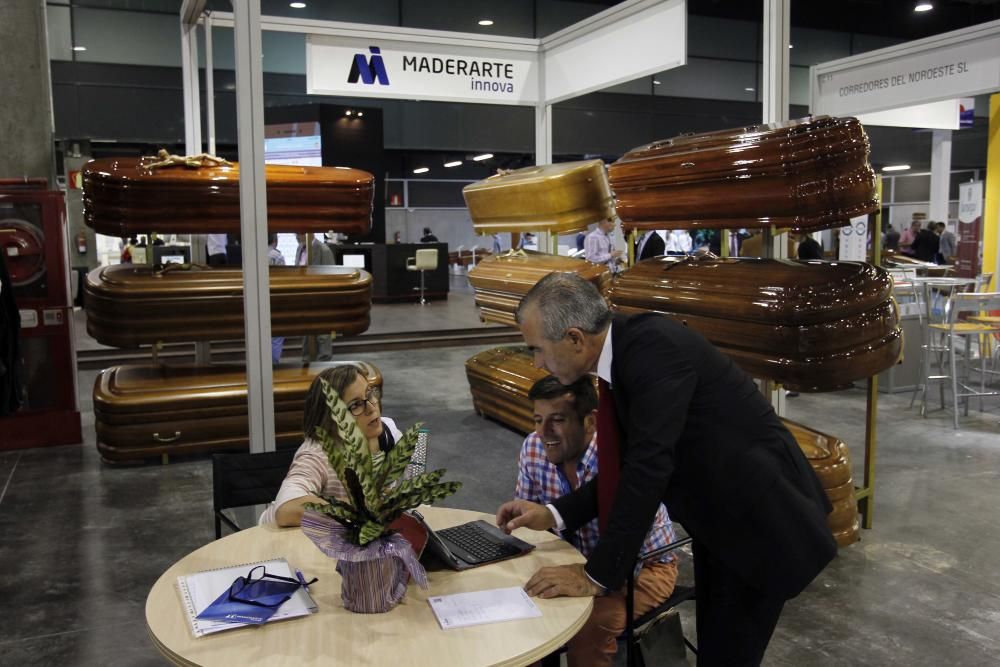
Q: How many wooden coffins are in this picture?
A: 9